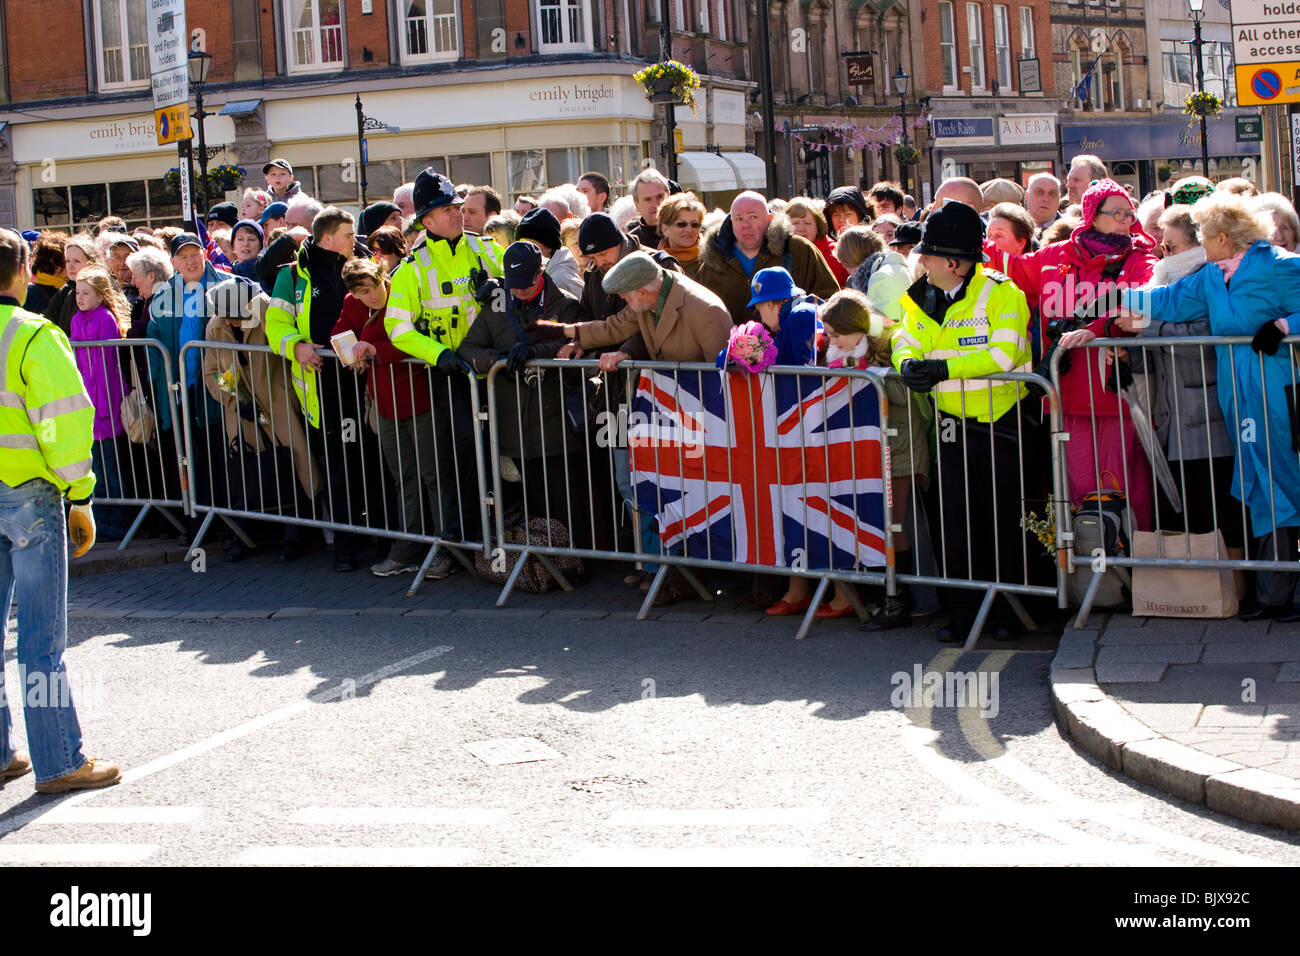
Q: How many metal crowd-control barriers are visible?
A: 5